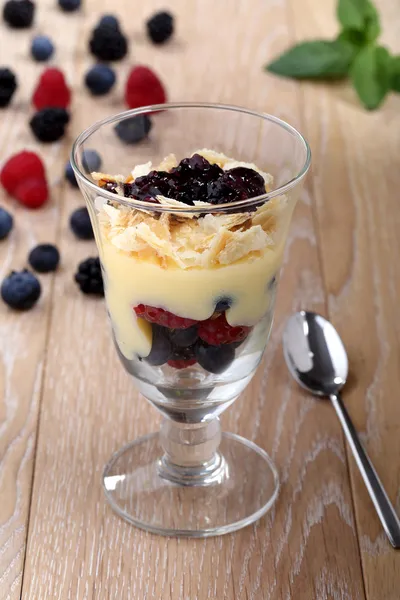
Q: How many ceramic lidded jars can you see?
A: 0